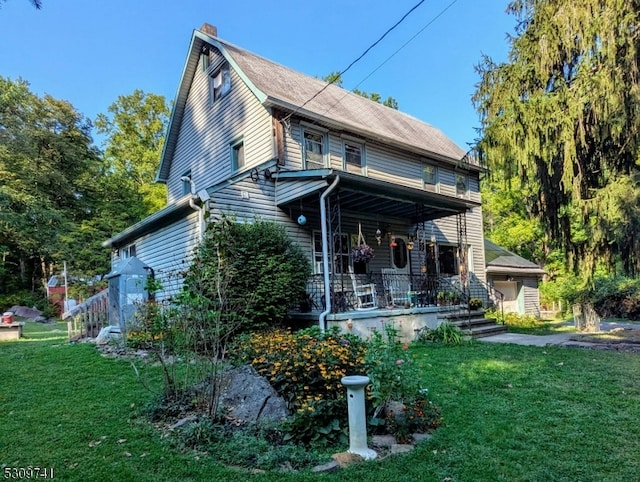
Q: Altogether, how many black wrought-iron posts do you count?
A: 3